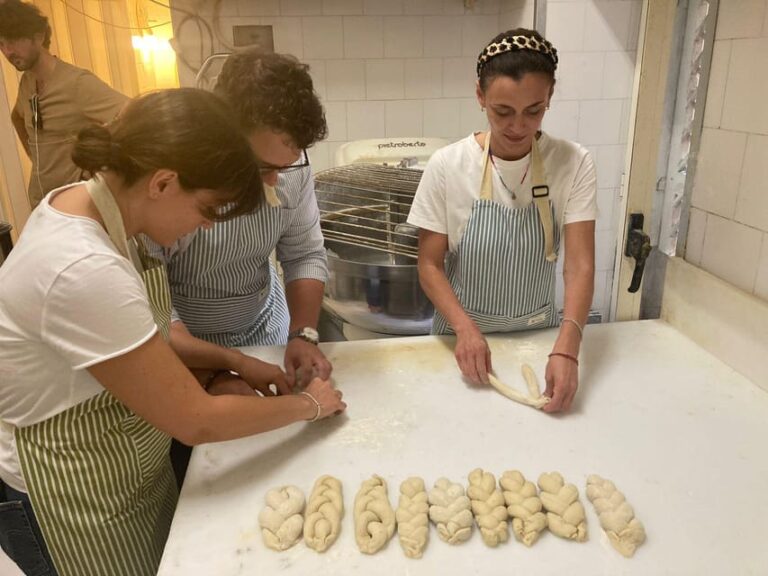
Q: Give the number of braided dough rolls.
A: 9